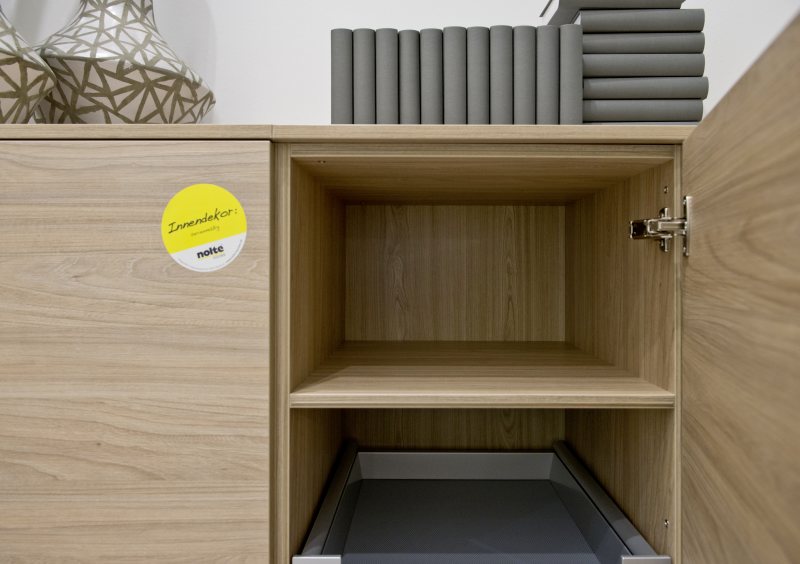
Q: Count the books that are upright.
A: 11